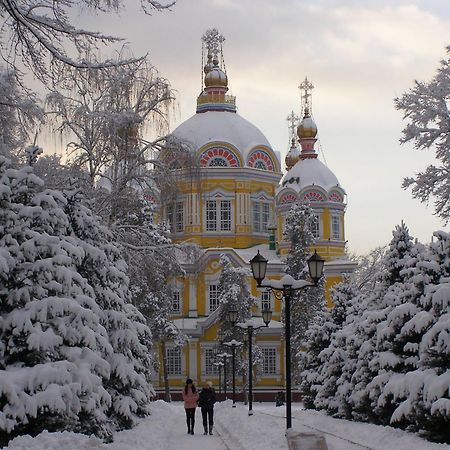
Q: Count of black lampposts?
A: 5